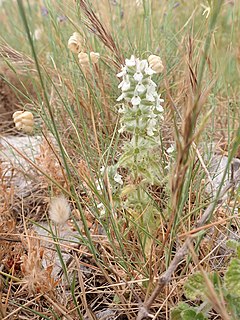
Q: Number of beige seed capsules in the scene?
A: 5